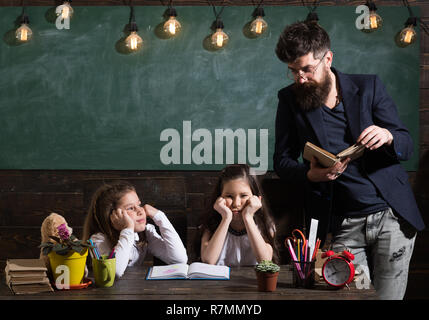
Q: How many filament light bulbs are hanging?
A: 8